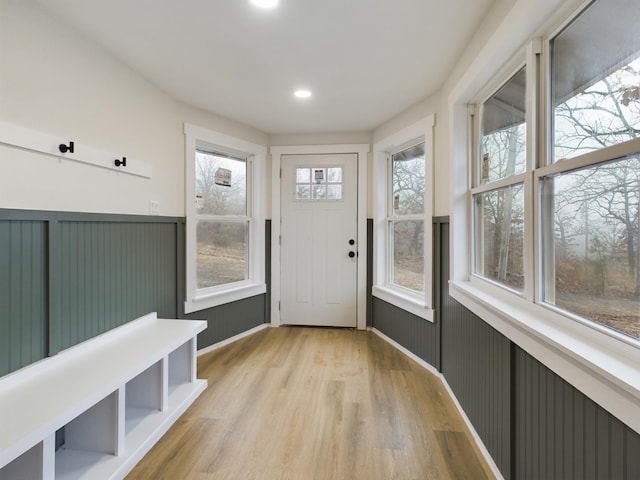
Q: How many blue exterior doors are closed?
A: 0